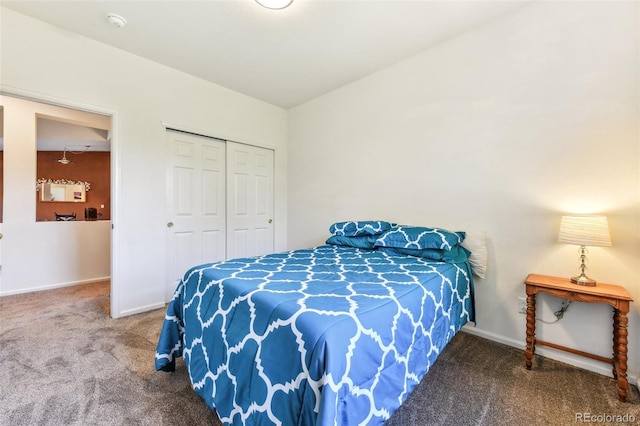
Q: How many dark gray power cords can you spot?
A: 1